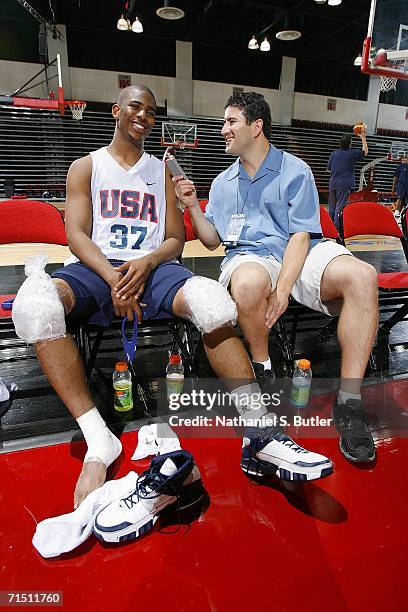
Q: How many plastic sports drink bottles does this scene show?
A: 3